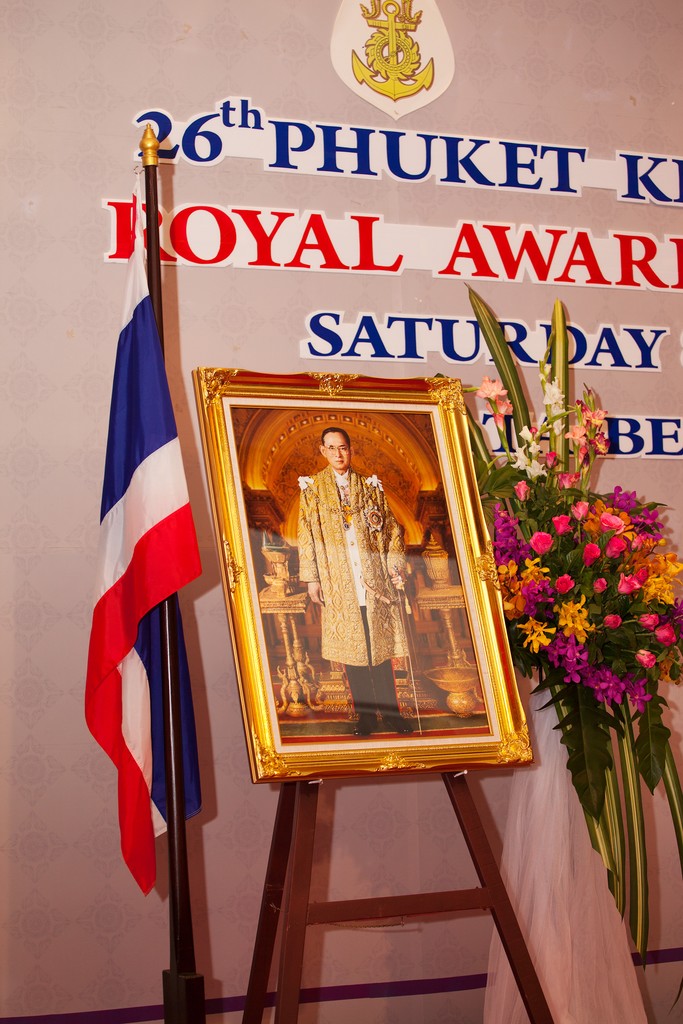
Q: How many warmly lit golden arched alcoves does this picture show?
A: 1